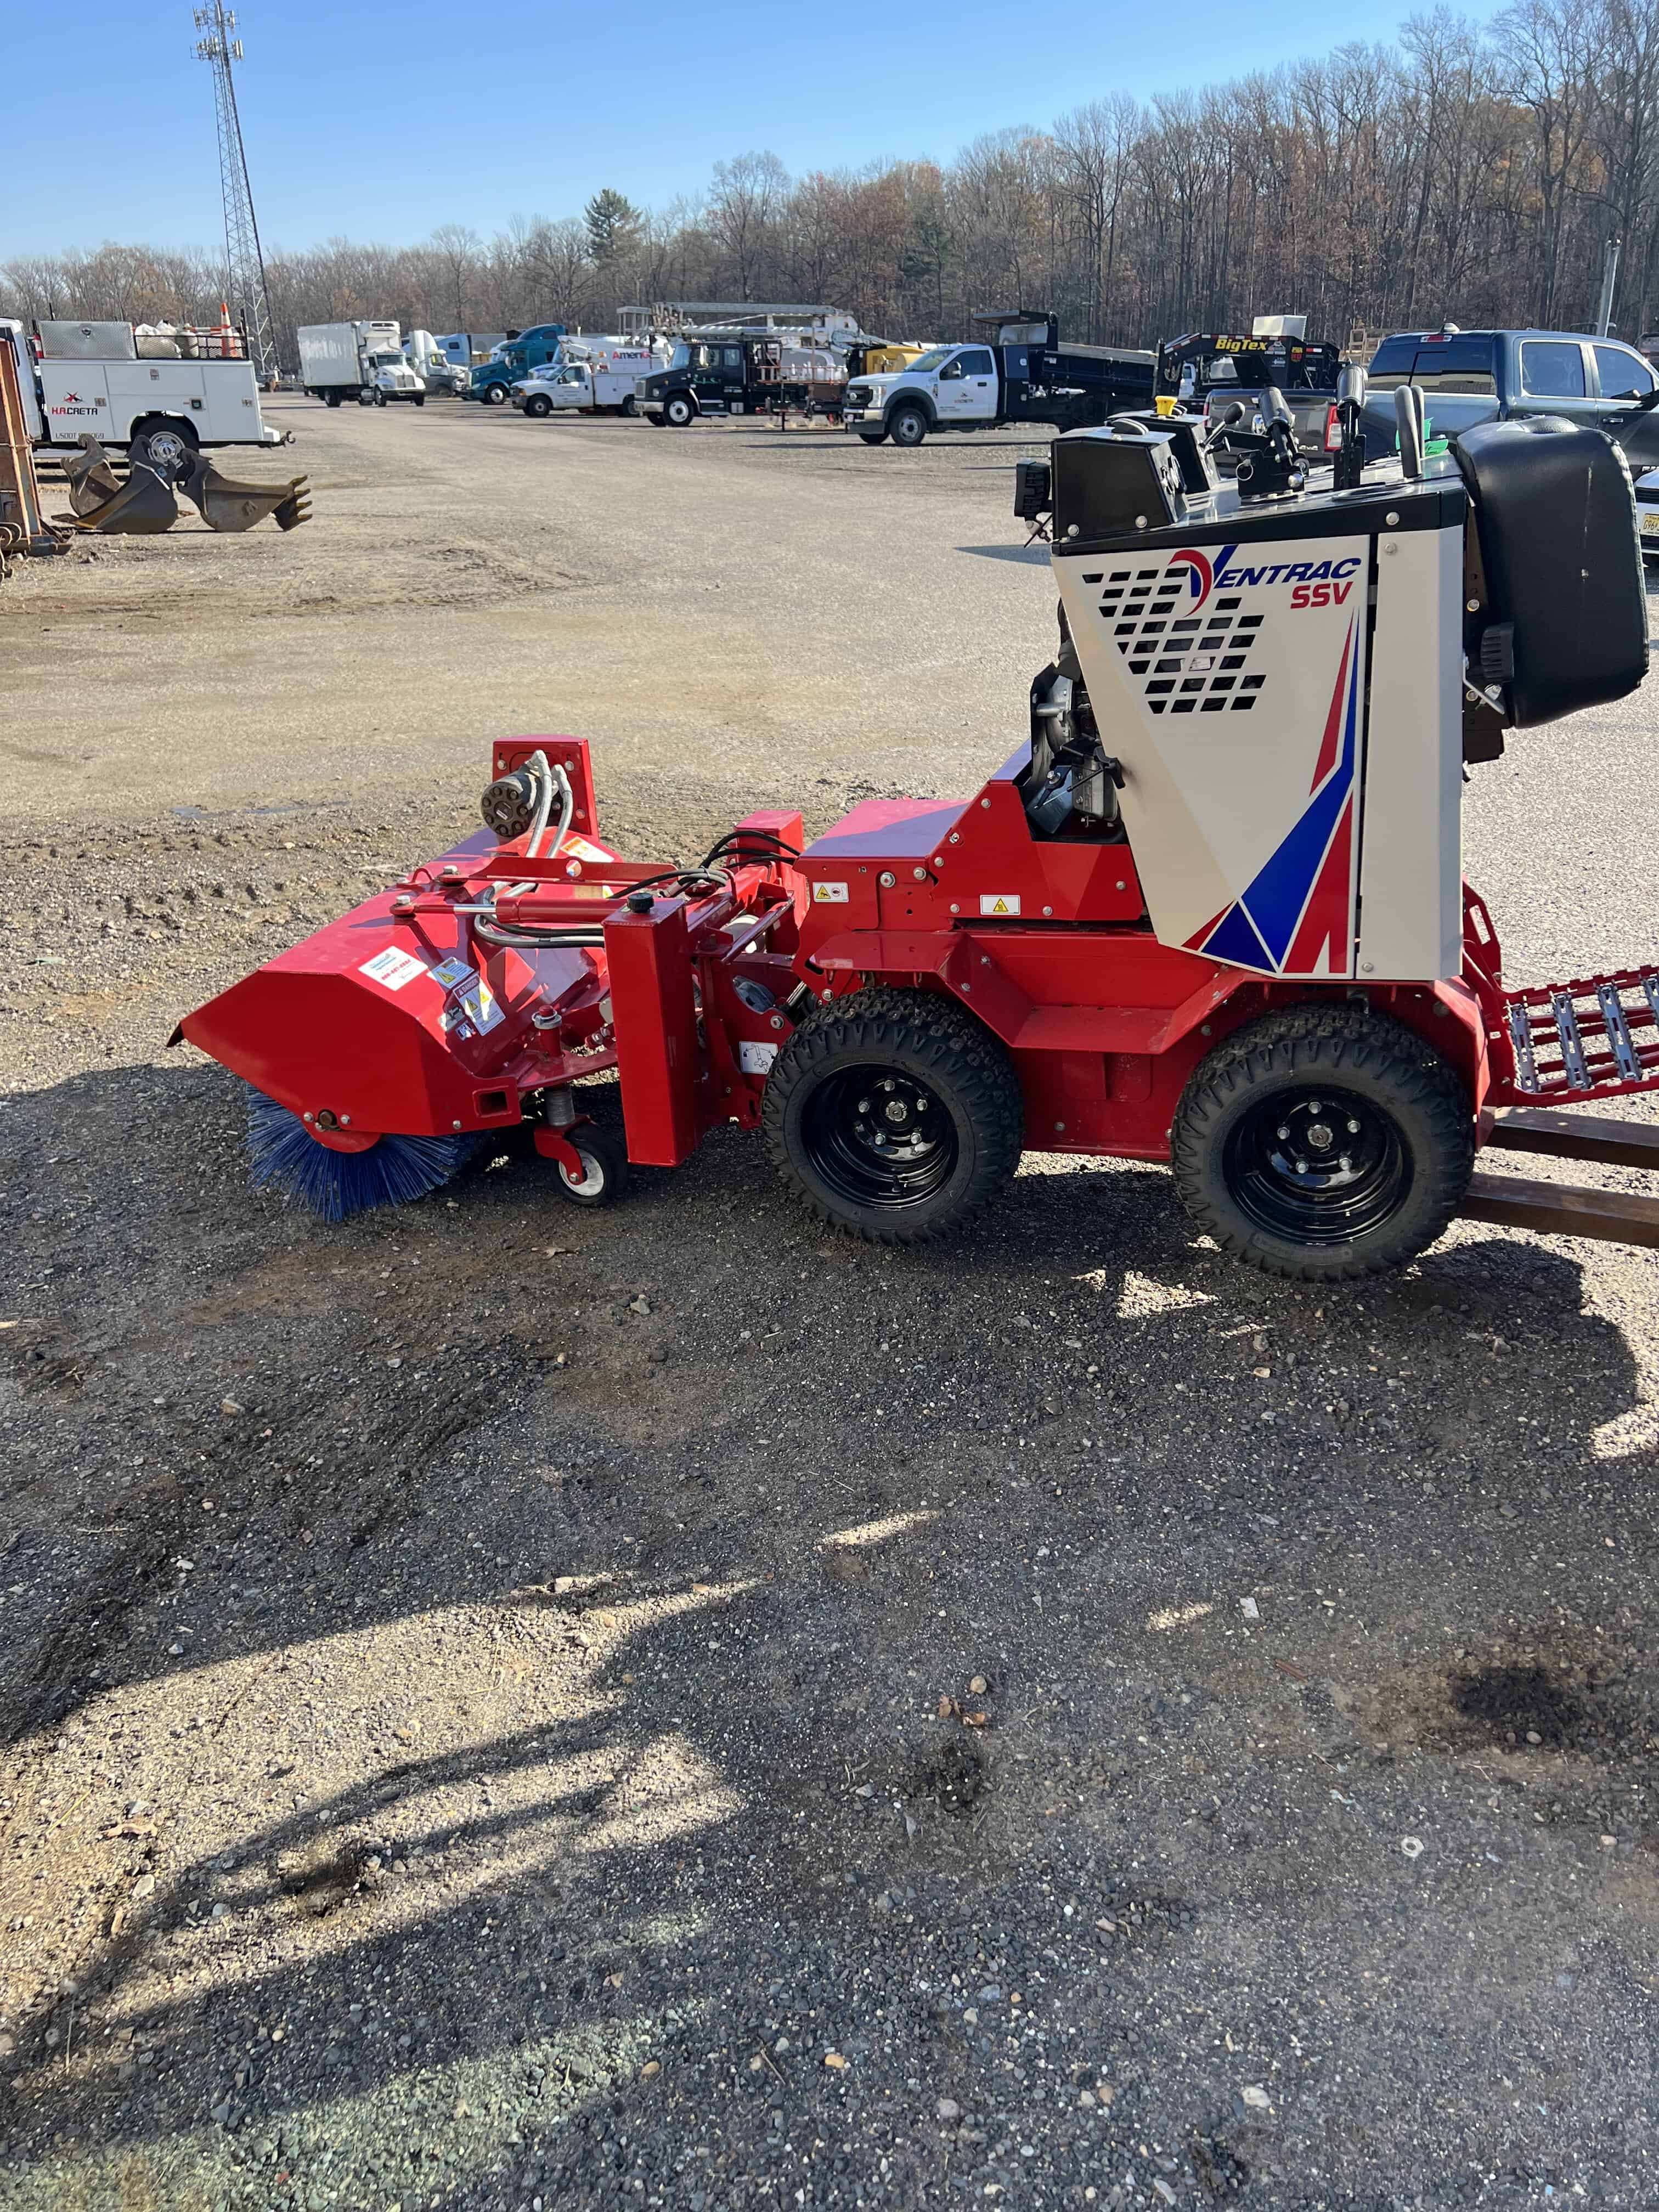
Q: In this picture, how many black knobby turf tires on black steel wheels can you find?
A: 2